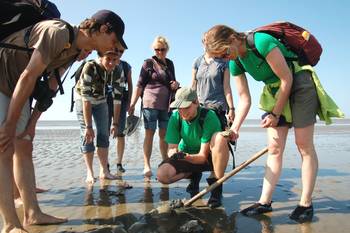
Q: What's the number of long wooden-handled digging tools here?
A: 1